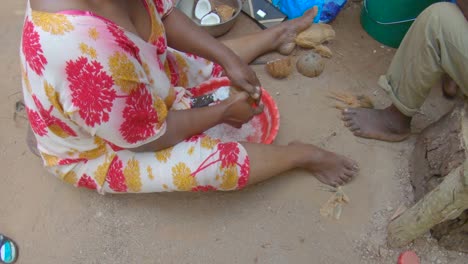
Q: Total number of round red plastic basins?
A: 1